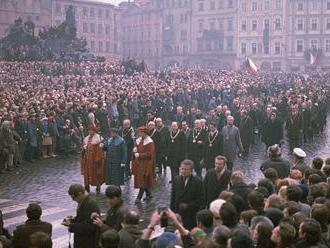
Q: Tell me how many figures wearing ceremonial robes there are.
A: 3